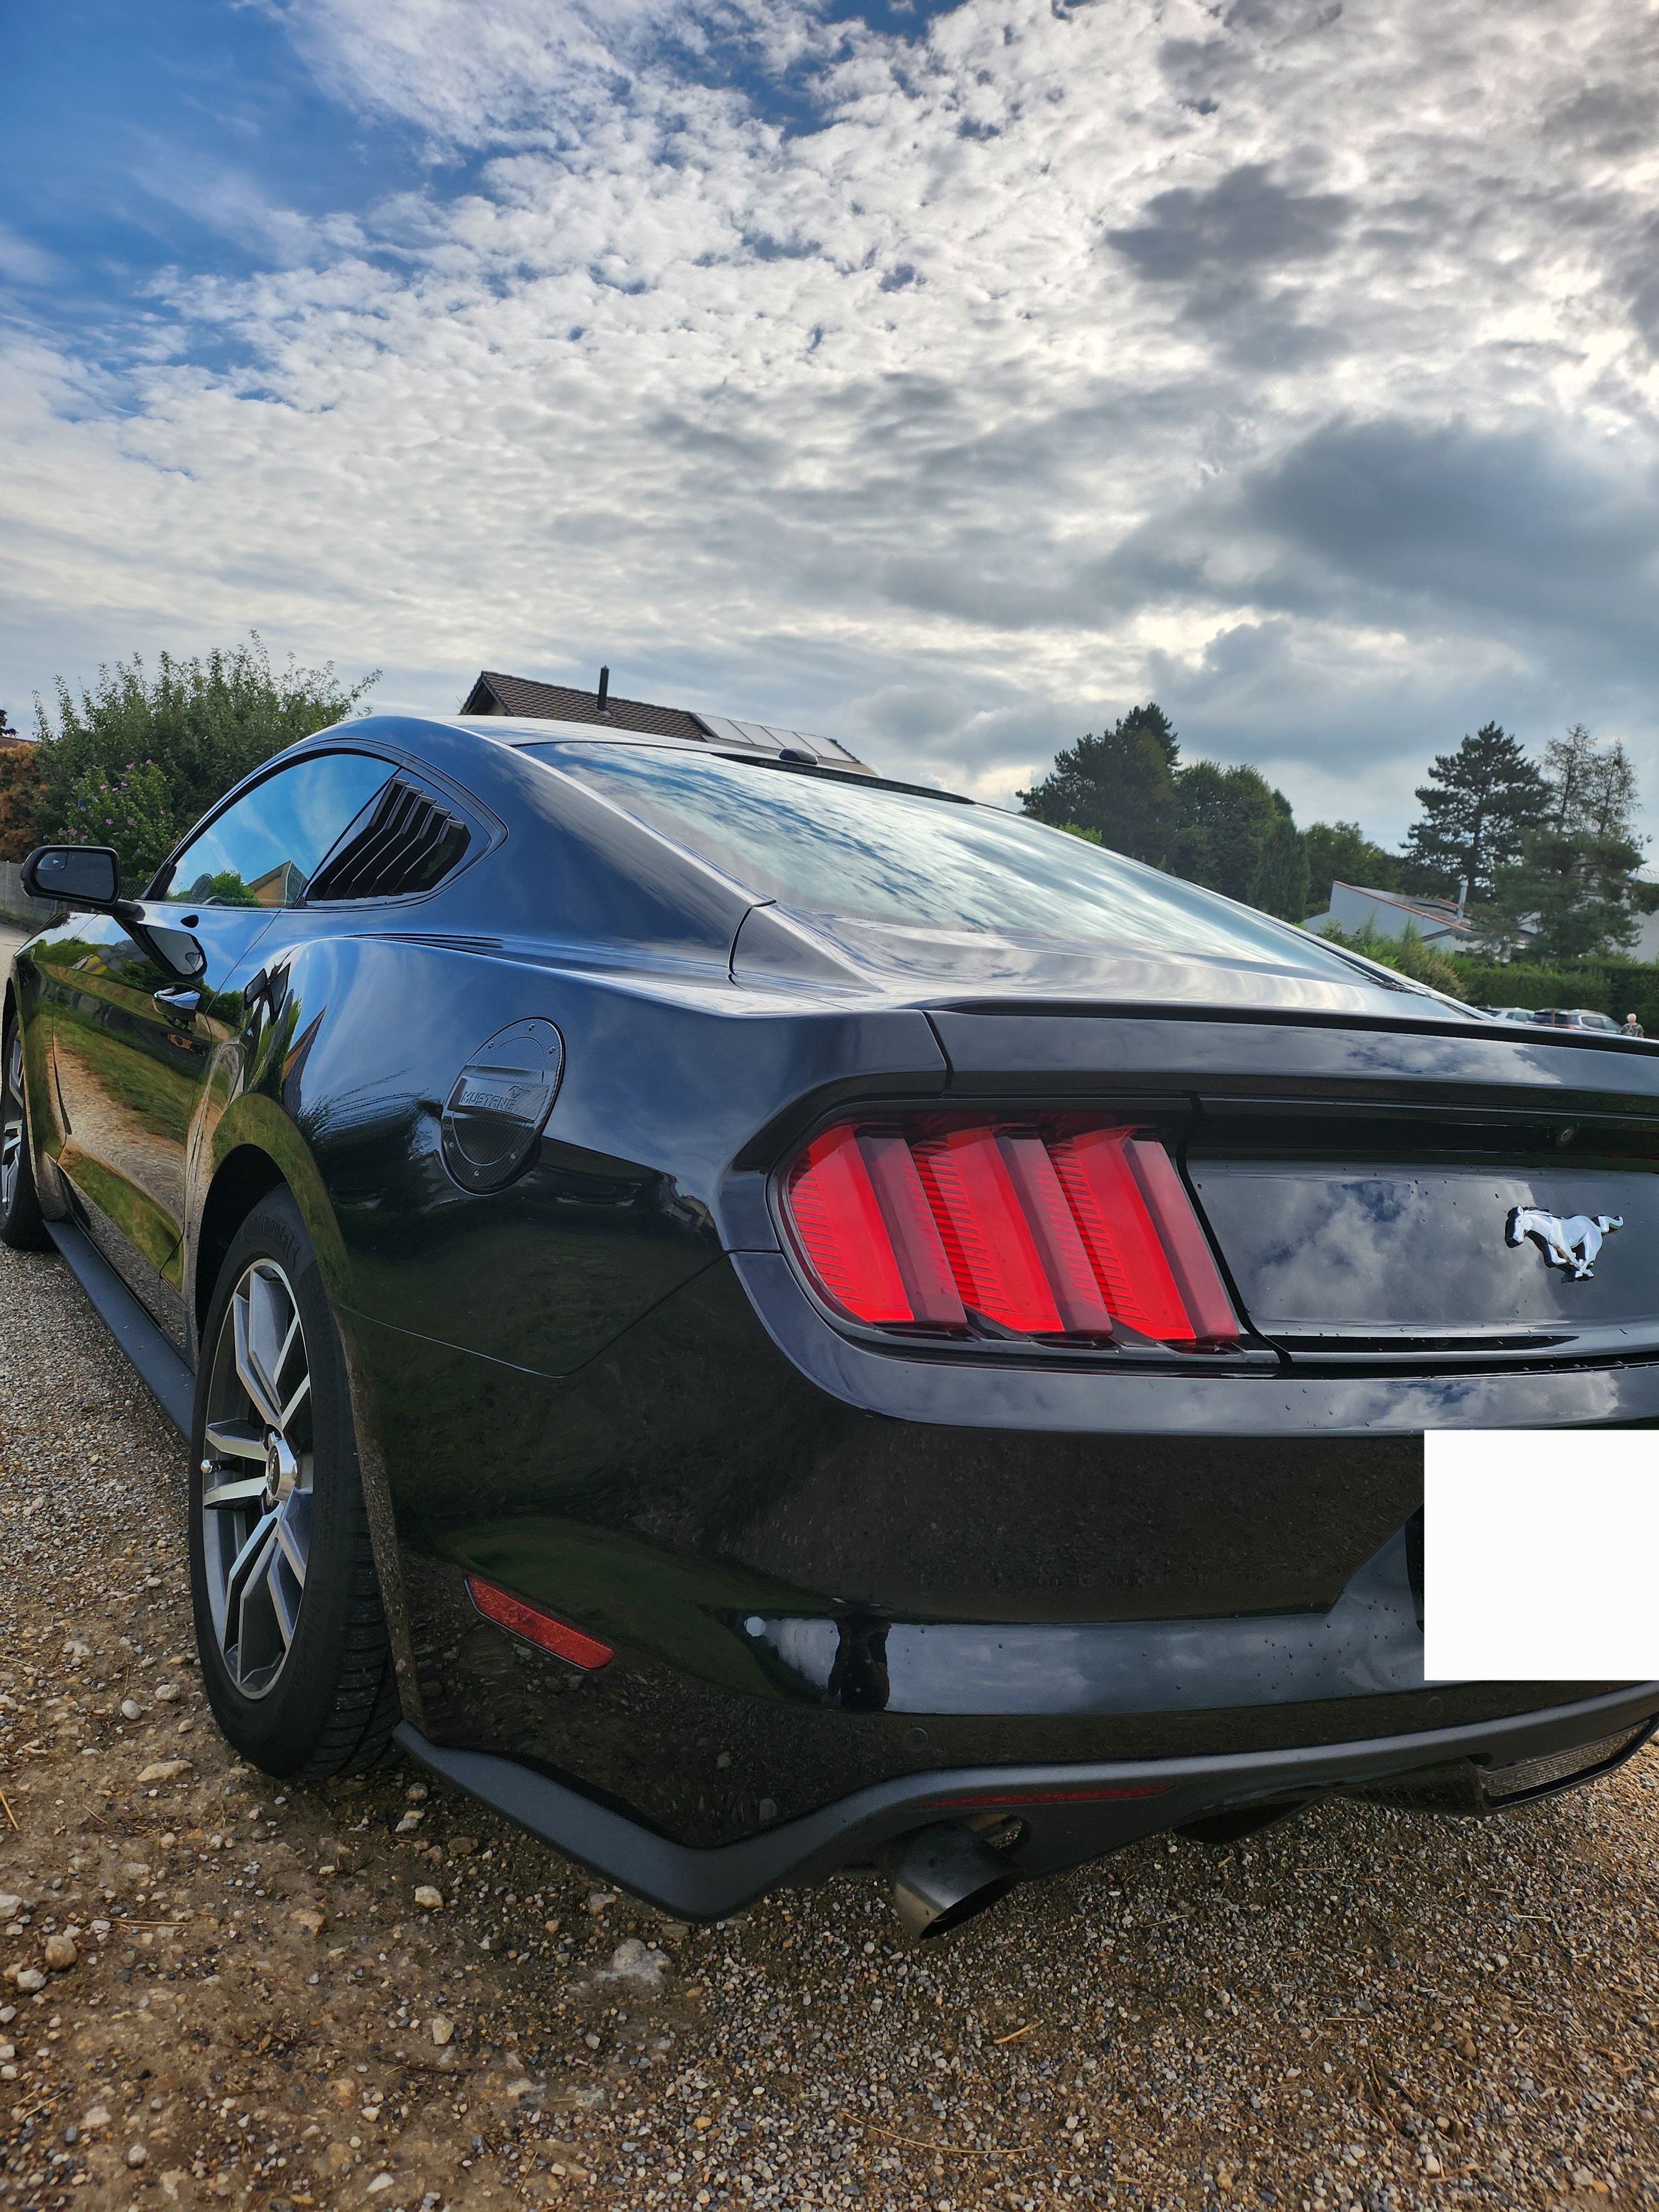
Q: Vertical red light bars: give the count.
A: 3